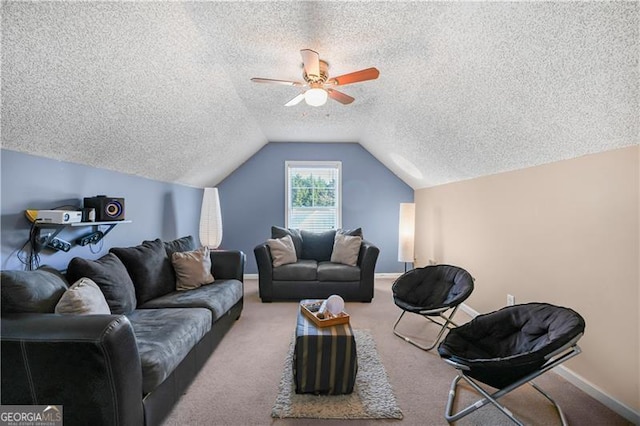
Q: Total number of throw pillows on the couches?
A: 4